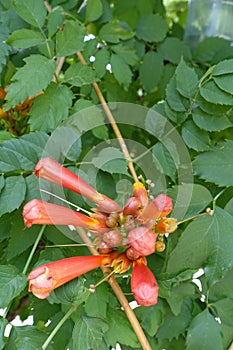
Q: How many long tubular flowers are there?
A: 3